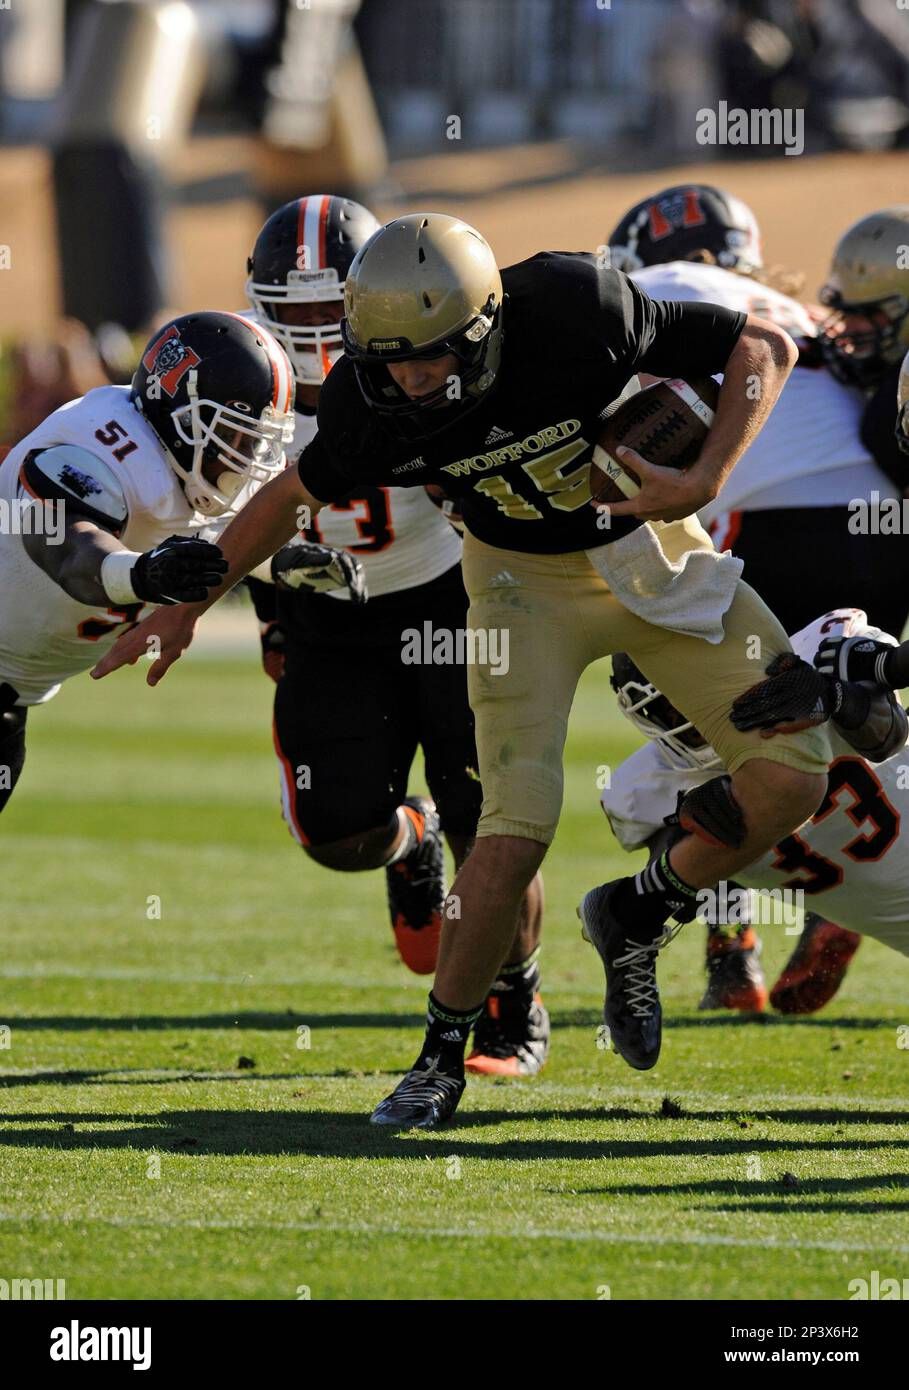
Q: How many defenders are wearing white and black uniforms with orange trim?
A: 4